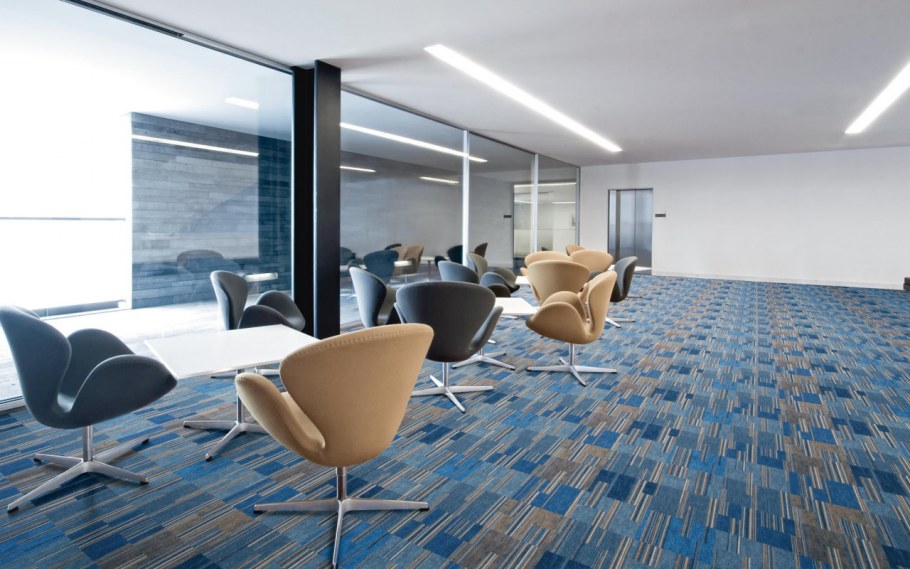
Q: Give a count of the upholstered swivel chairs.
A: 13